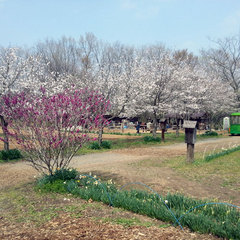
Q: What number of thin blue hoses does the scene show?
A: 3